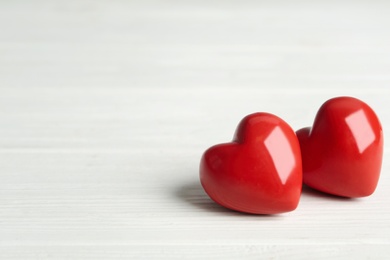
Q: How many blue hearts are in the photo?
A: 0